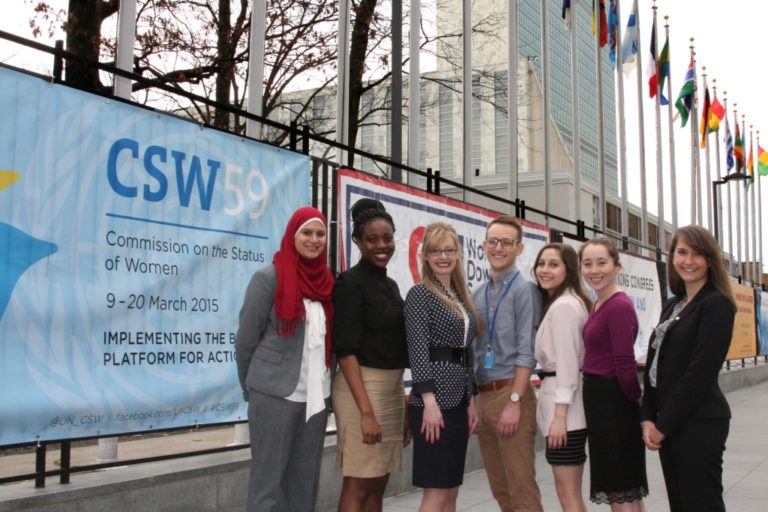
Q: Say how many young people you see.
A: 7